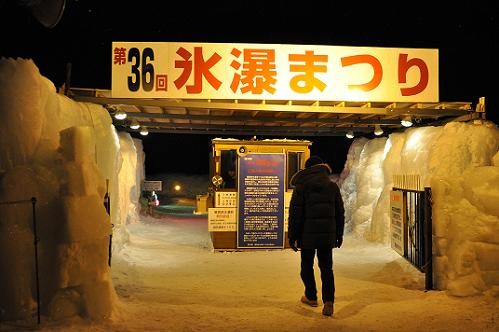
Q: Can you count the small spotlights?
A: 6